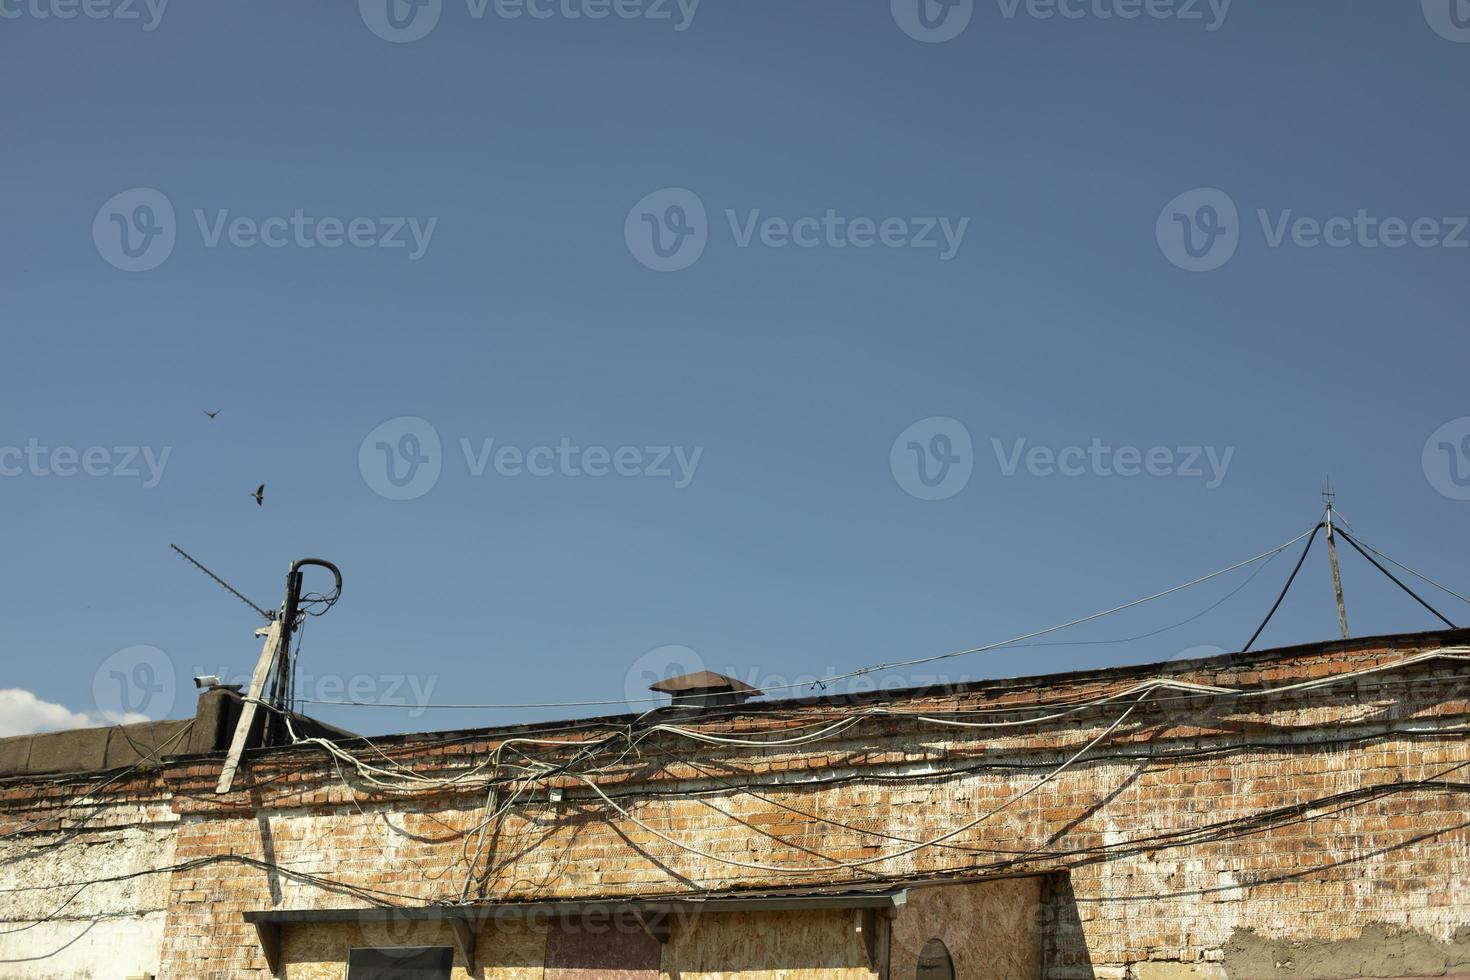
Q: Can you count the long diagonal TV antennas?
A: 1